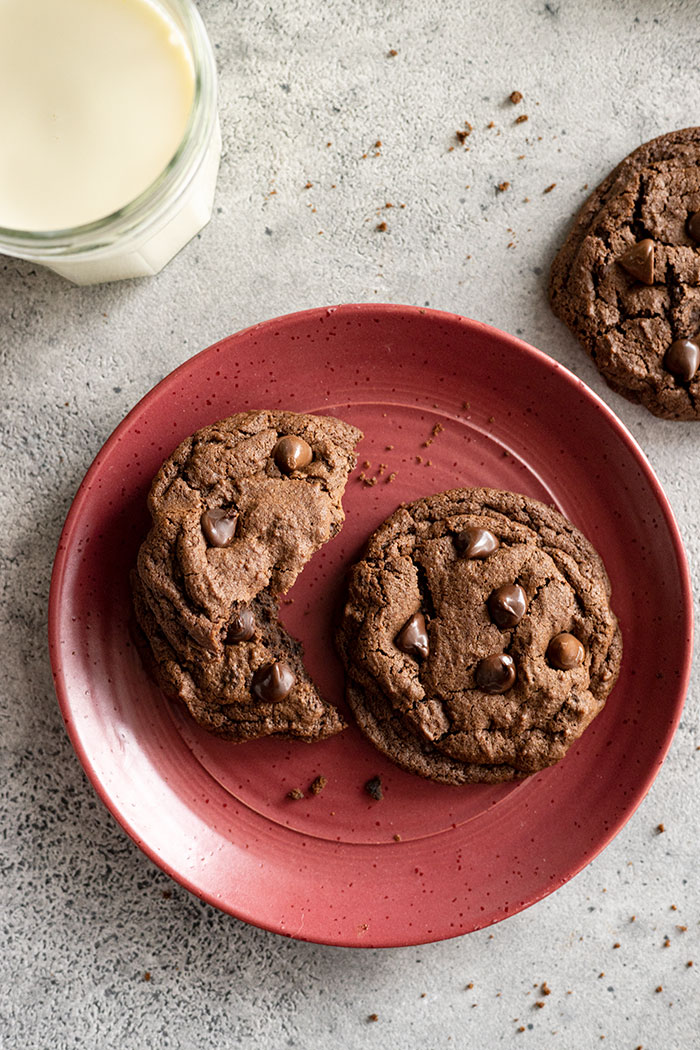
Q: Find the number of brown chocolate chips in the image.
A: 12